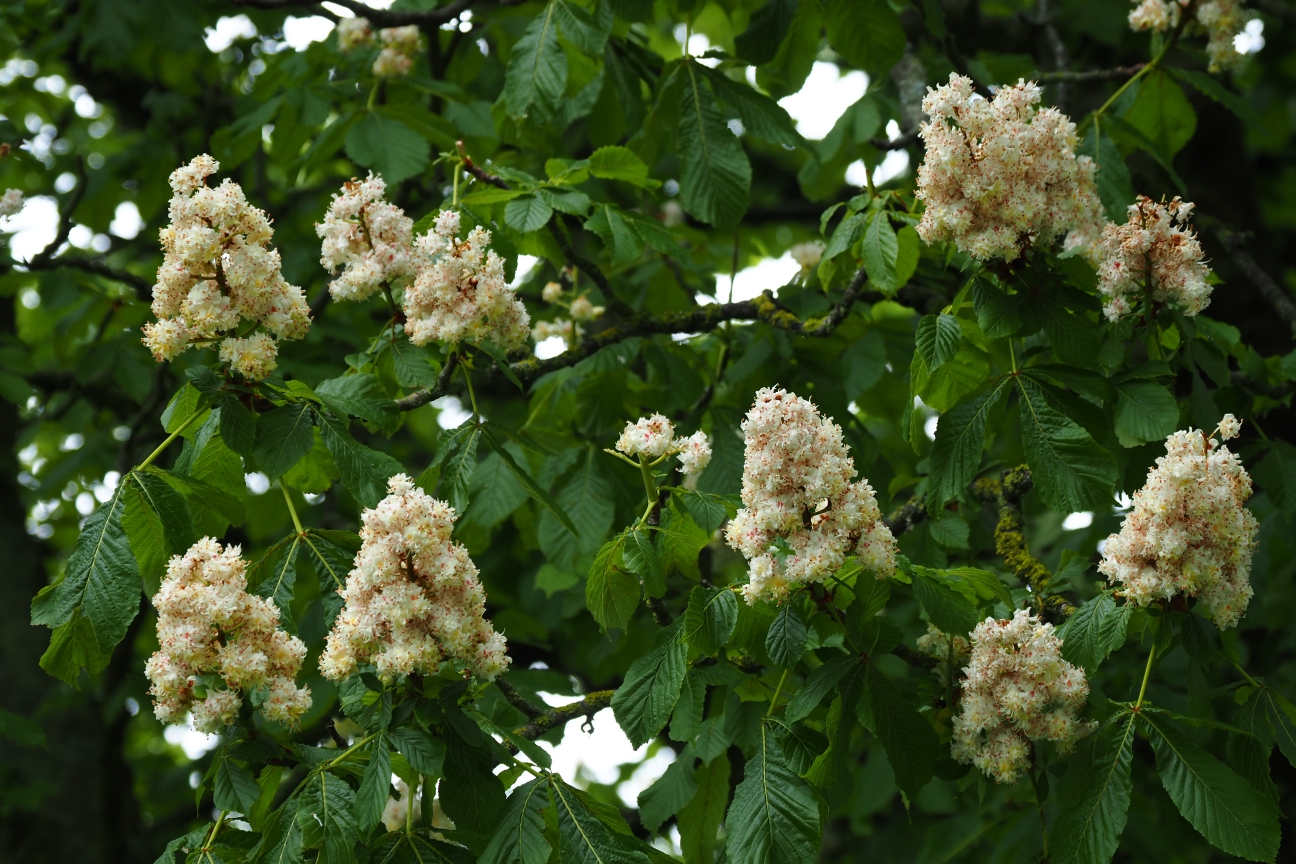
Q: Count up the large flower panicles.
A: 10